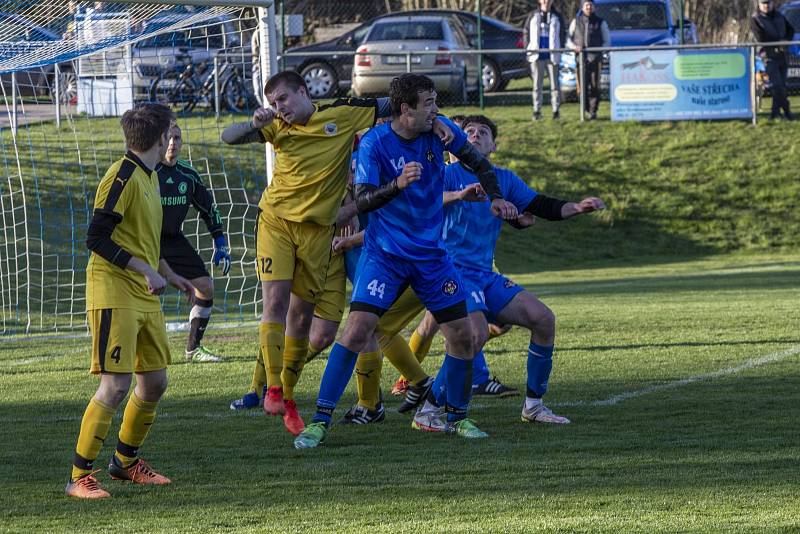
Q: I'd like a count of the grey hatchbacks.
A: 1